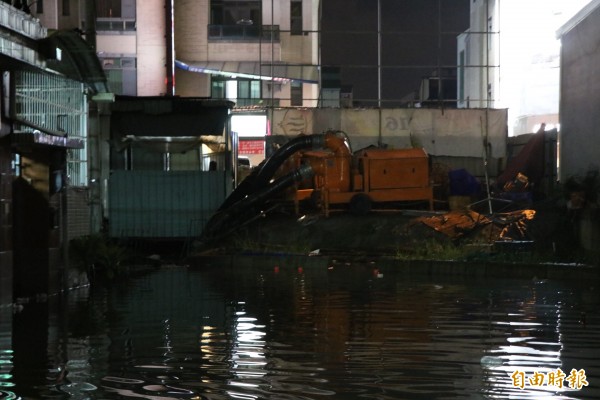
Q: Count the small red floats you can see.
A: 3